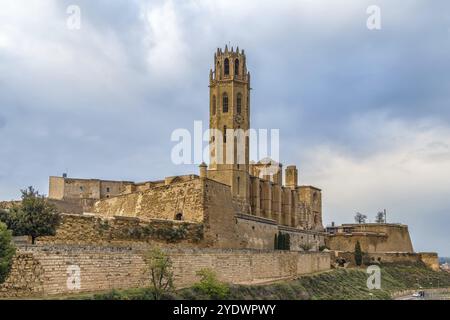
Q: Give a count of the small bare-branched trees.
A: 2